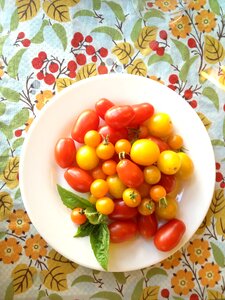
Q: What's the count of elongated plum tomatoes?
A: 14